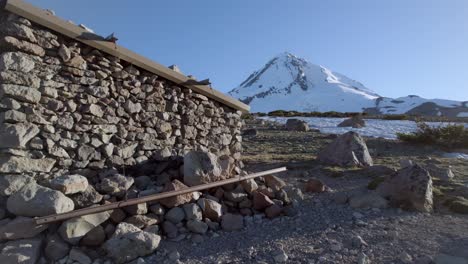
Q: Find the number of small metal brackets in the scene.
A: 2